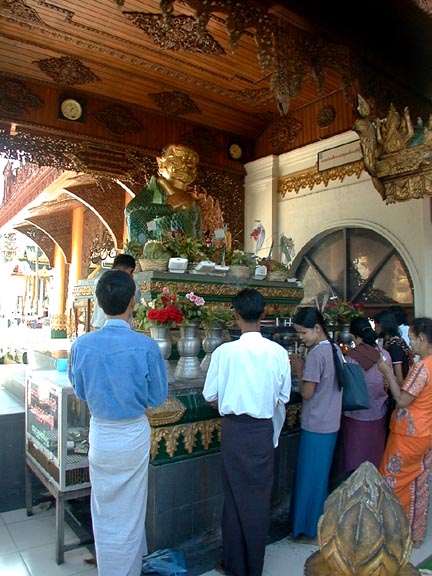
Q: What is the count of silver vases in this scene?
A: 3